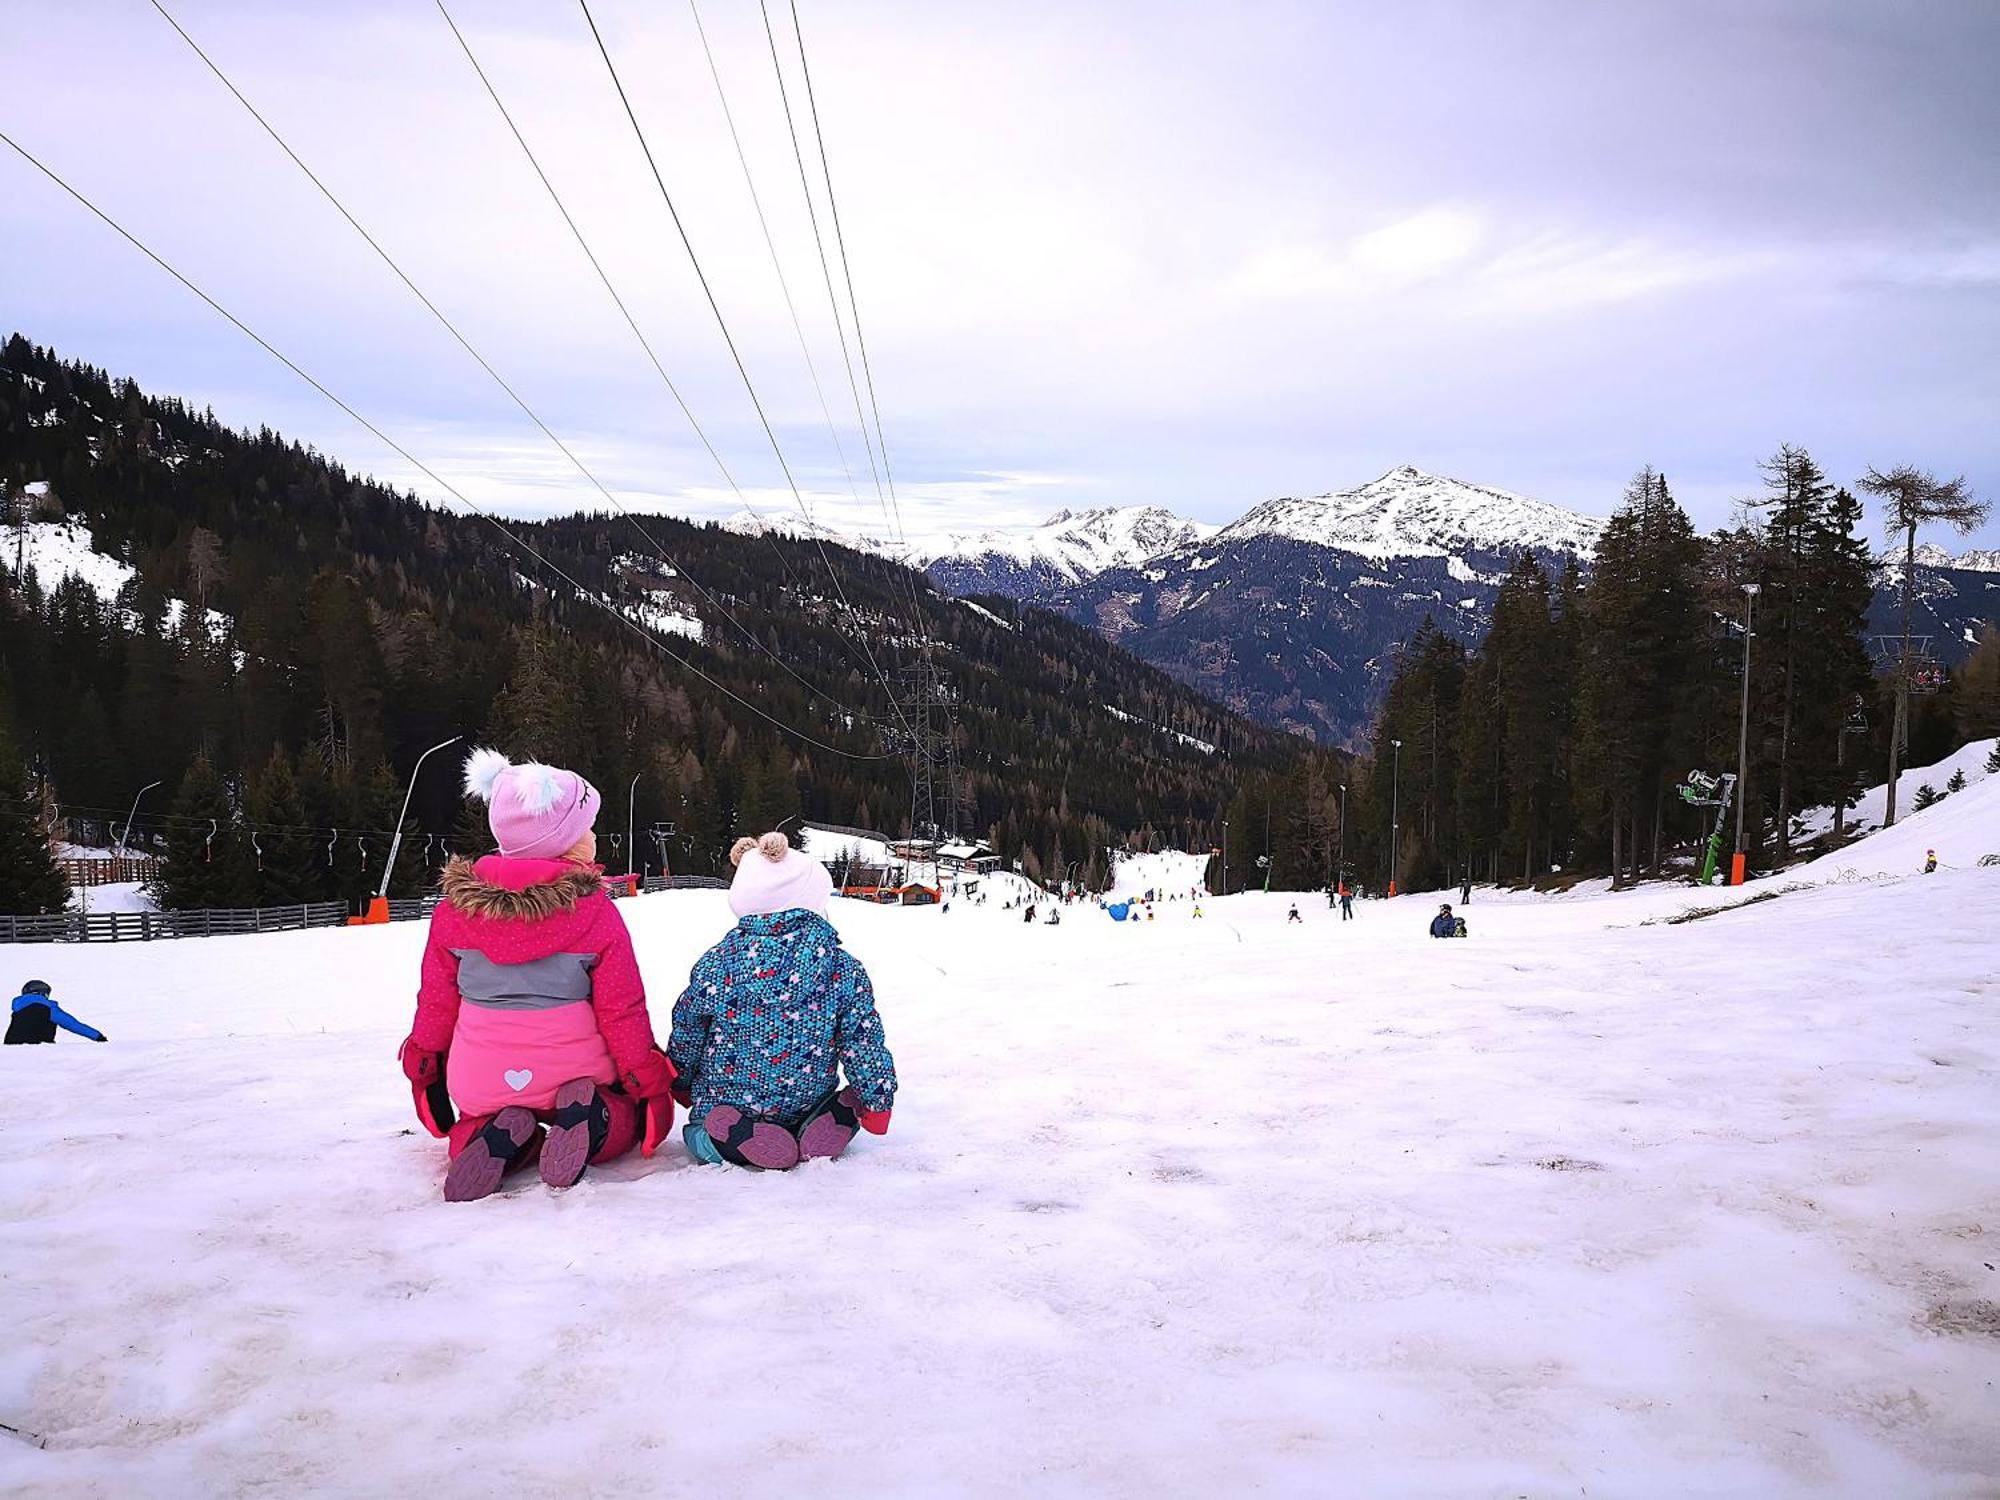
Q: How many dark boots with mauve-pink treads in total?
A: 4